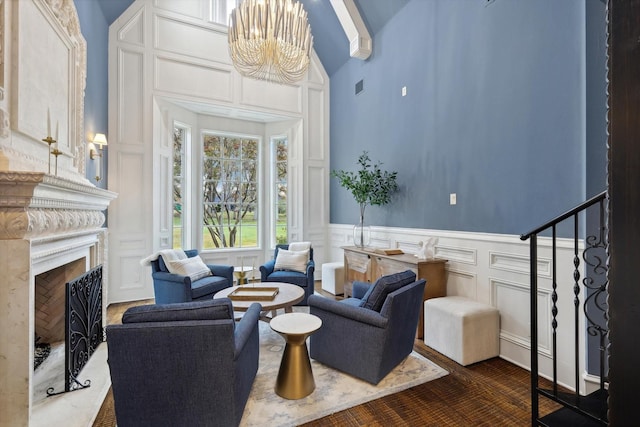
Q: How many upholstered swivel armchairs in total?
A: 4